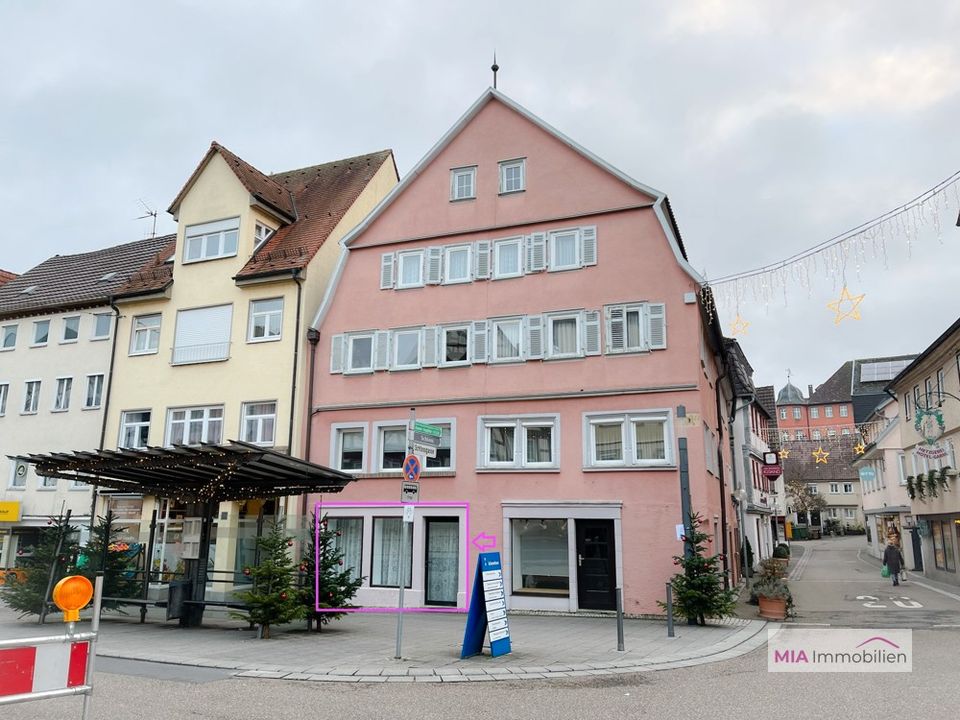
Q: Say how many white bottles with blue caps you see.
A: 0